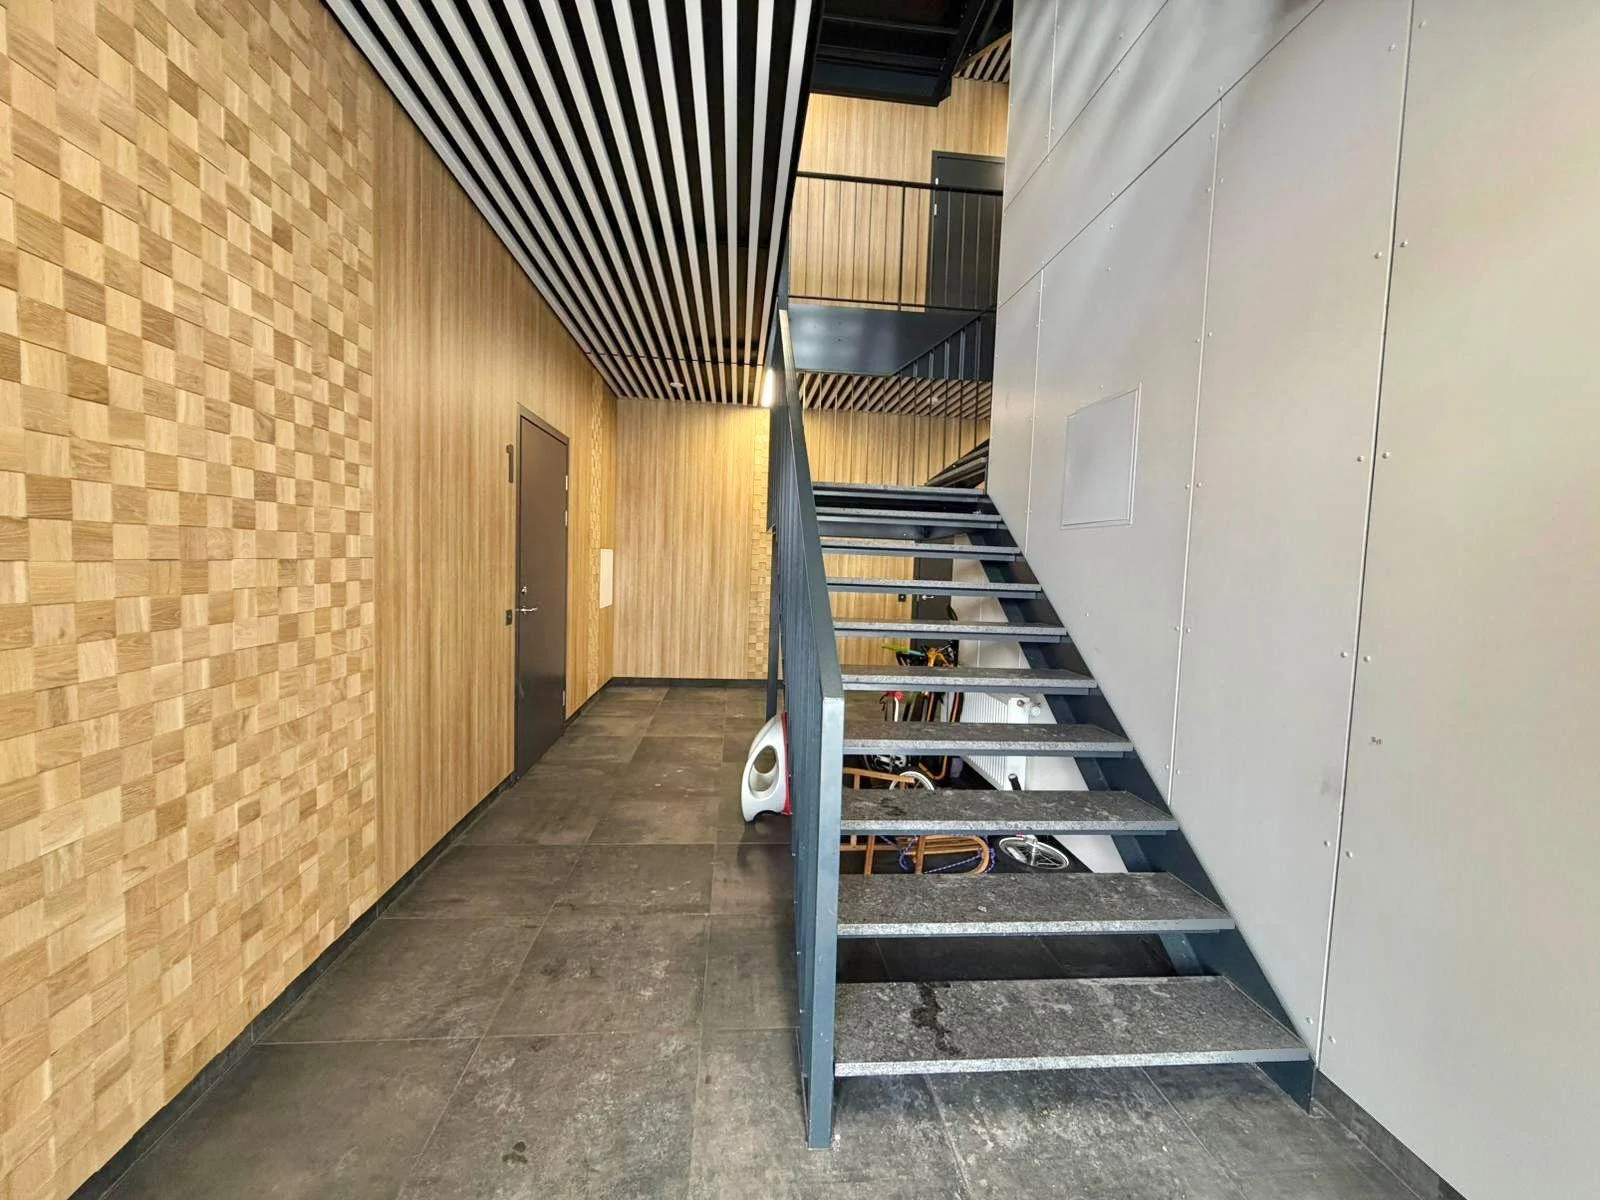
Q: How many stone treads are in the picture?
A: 10